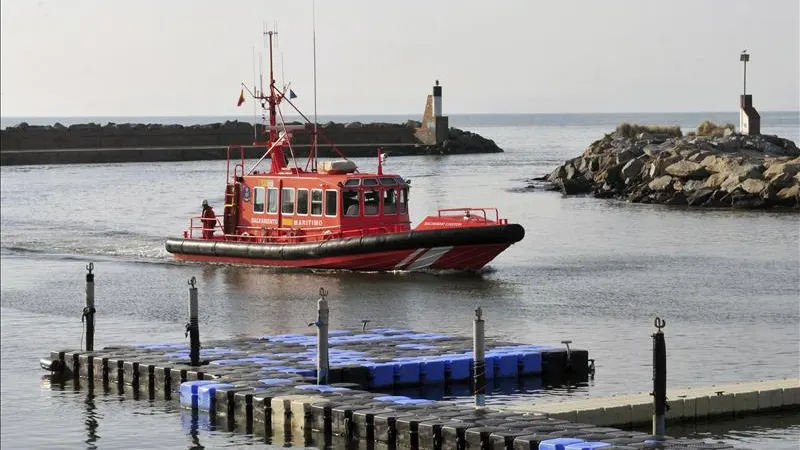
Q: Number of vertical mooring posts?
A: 5